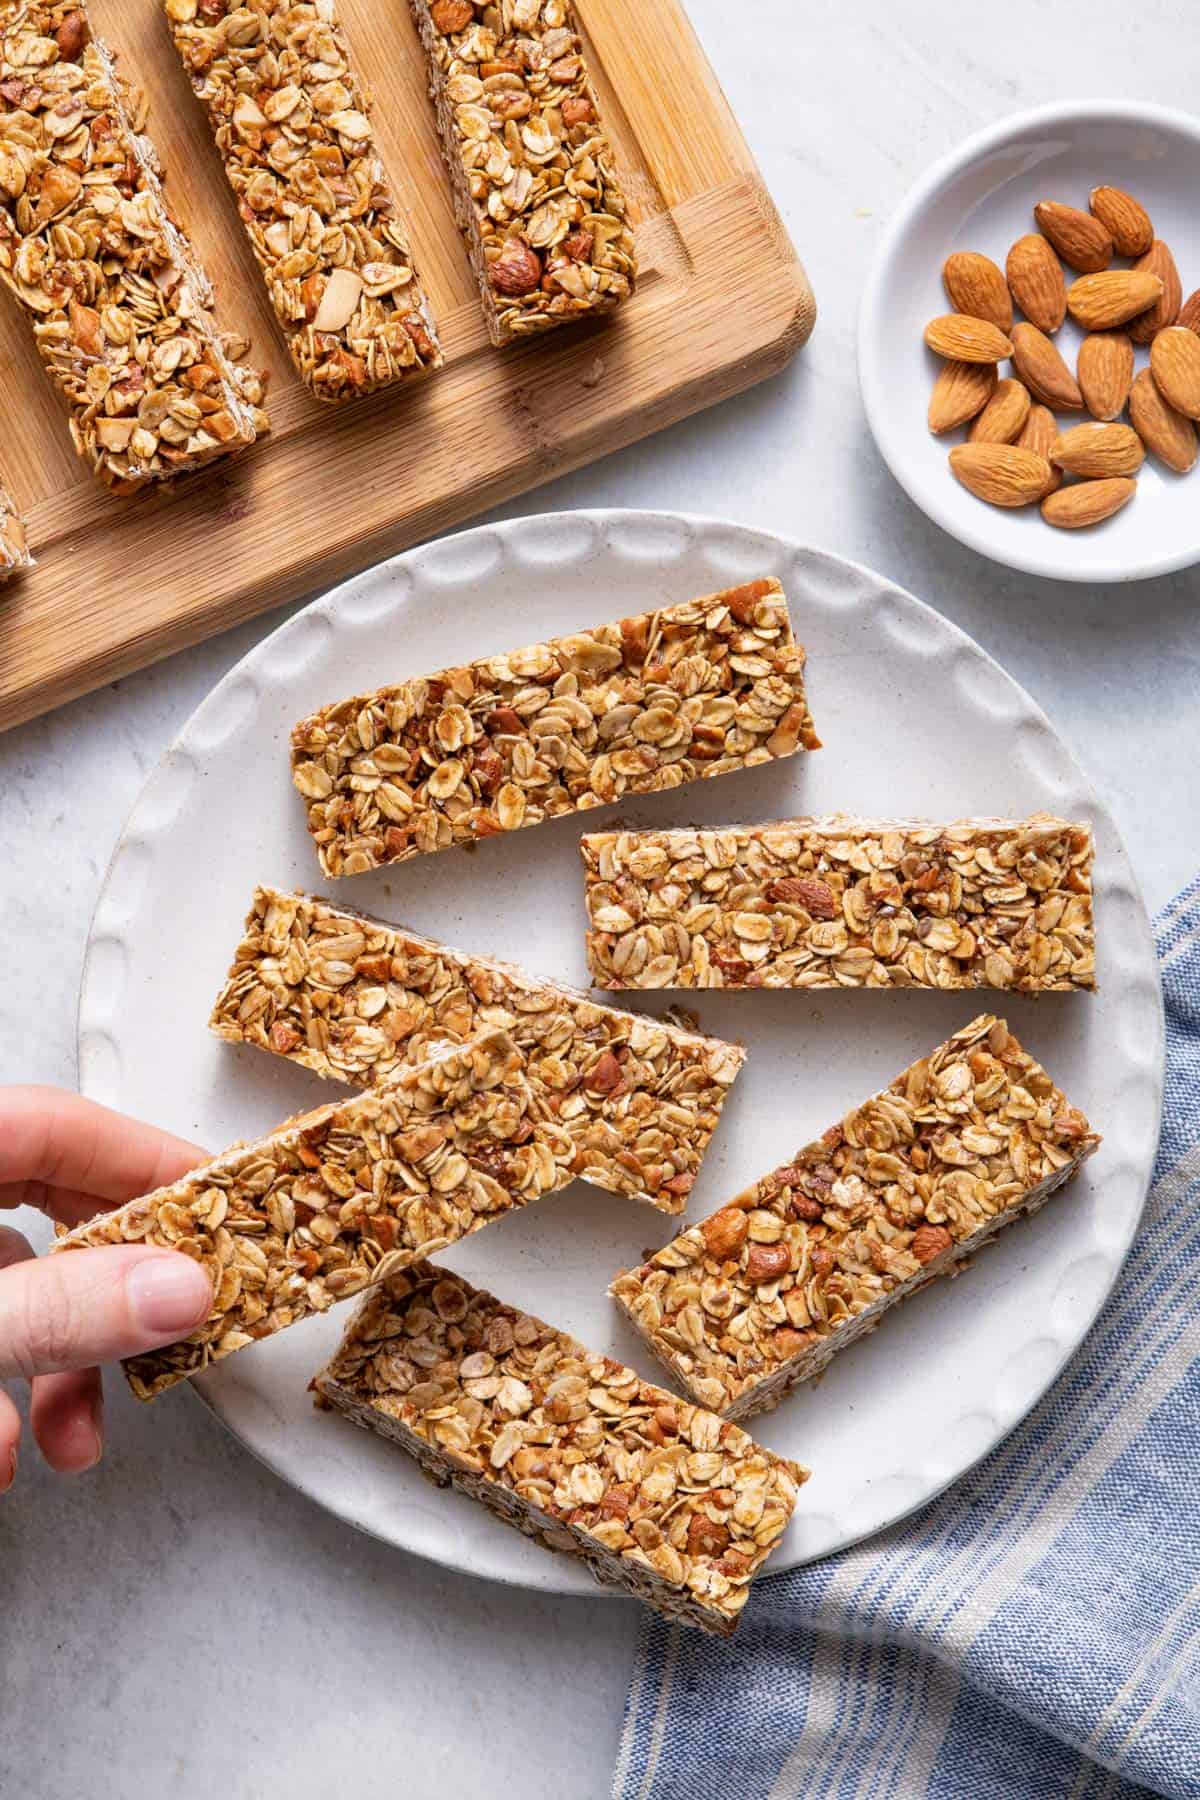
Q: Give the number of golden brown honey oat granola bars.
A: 10